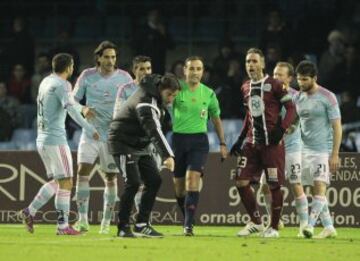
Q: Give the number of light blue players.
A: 5